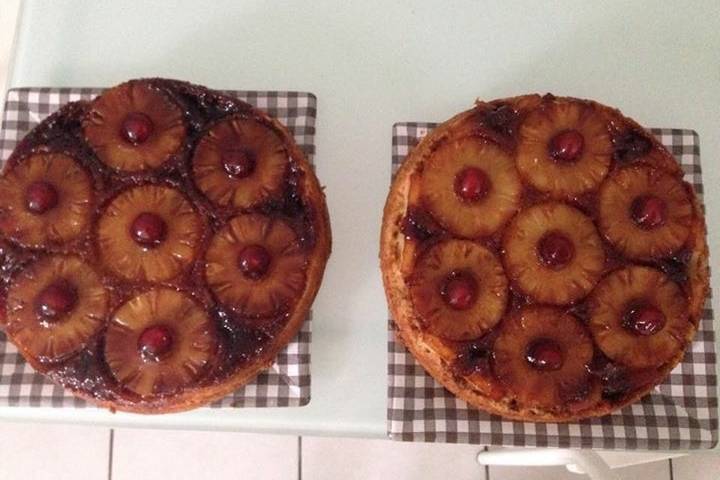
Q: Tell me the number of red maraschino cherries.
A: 14